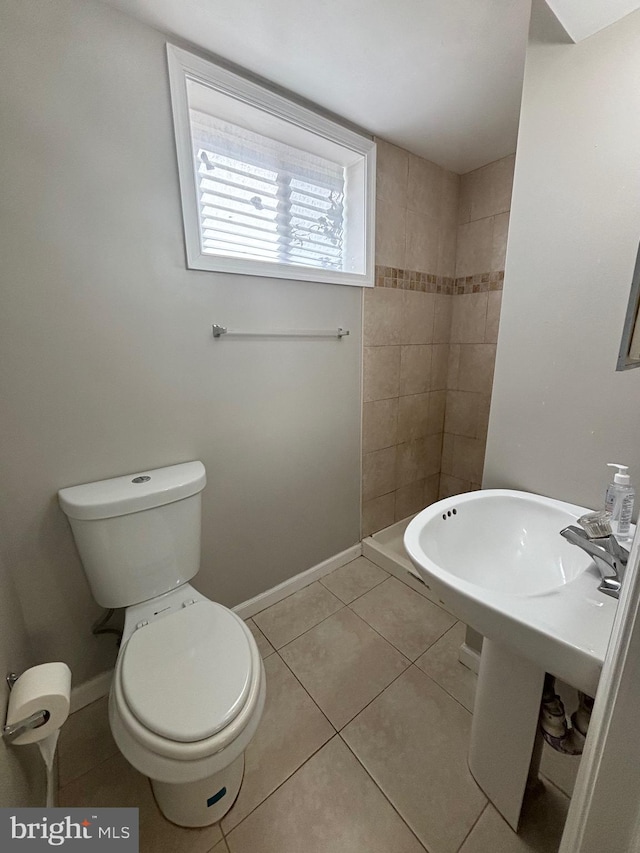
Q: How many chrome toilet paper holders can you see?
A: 1